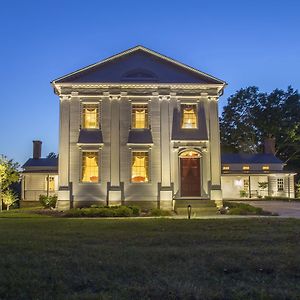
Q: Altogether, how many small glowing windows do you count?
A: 3